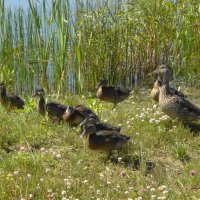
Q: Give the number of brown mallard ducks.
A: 8